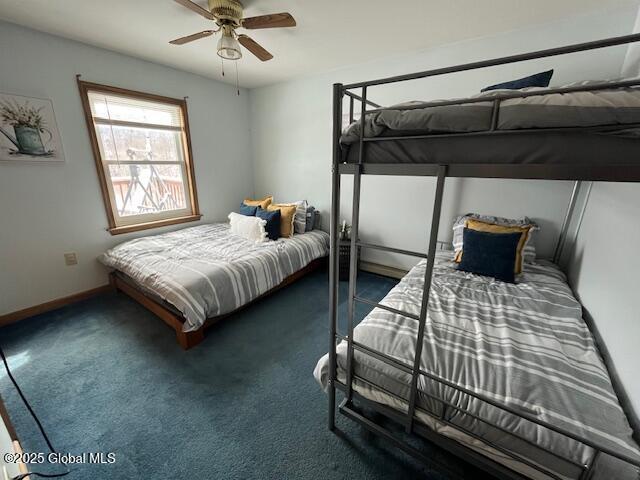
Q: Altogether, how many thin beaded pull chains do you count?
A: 2